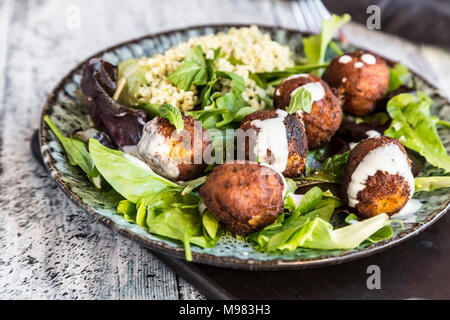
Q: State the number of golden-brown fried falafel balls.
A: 6